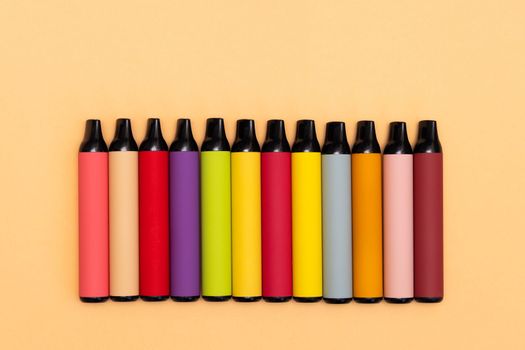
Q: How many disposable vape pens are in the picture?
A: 12